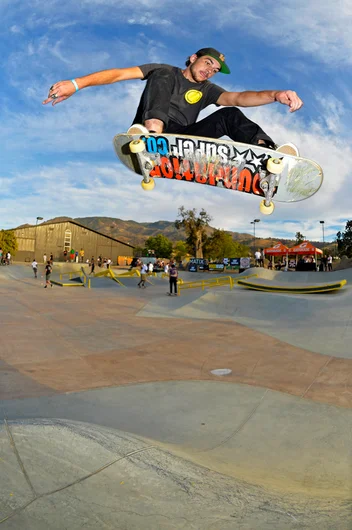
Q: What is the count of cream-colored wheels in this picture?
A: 4